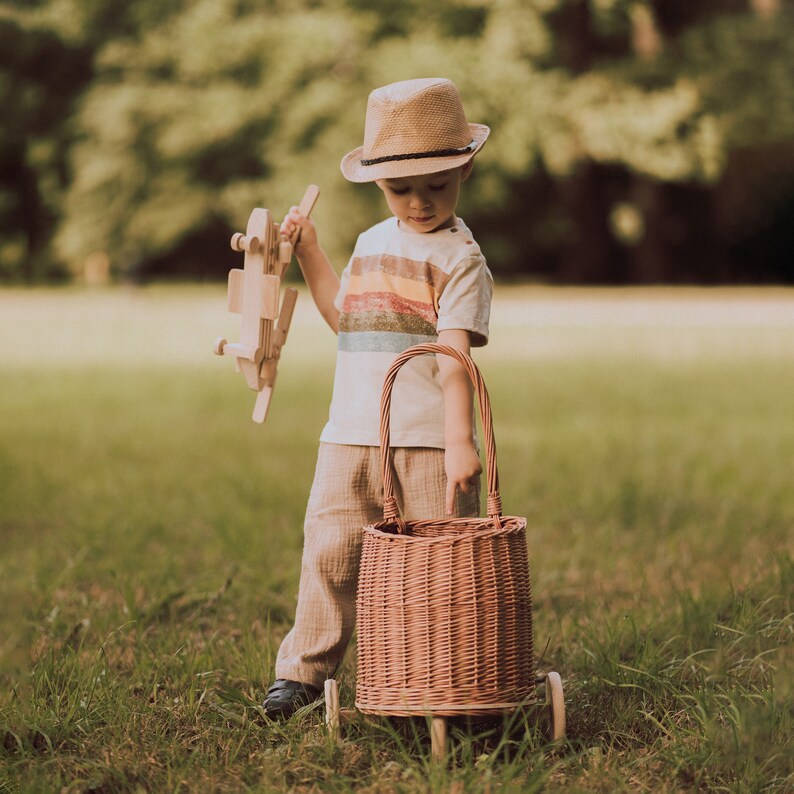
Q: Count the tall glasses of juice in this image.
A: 0